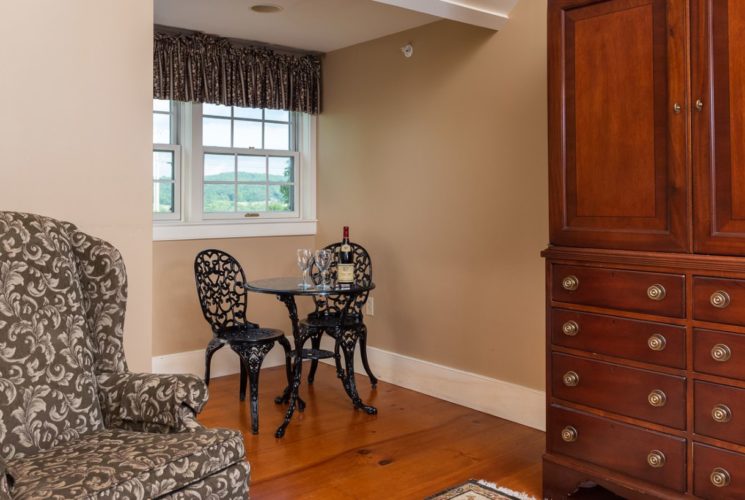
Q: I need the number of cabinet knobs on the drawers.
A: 12